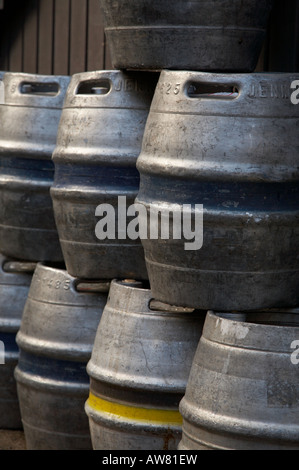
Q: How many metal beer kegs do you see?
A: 8